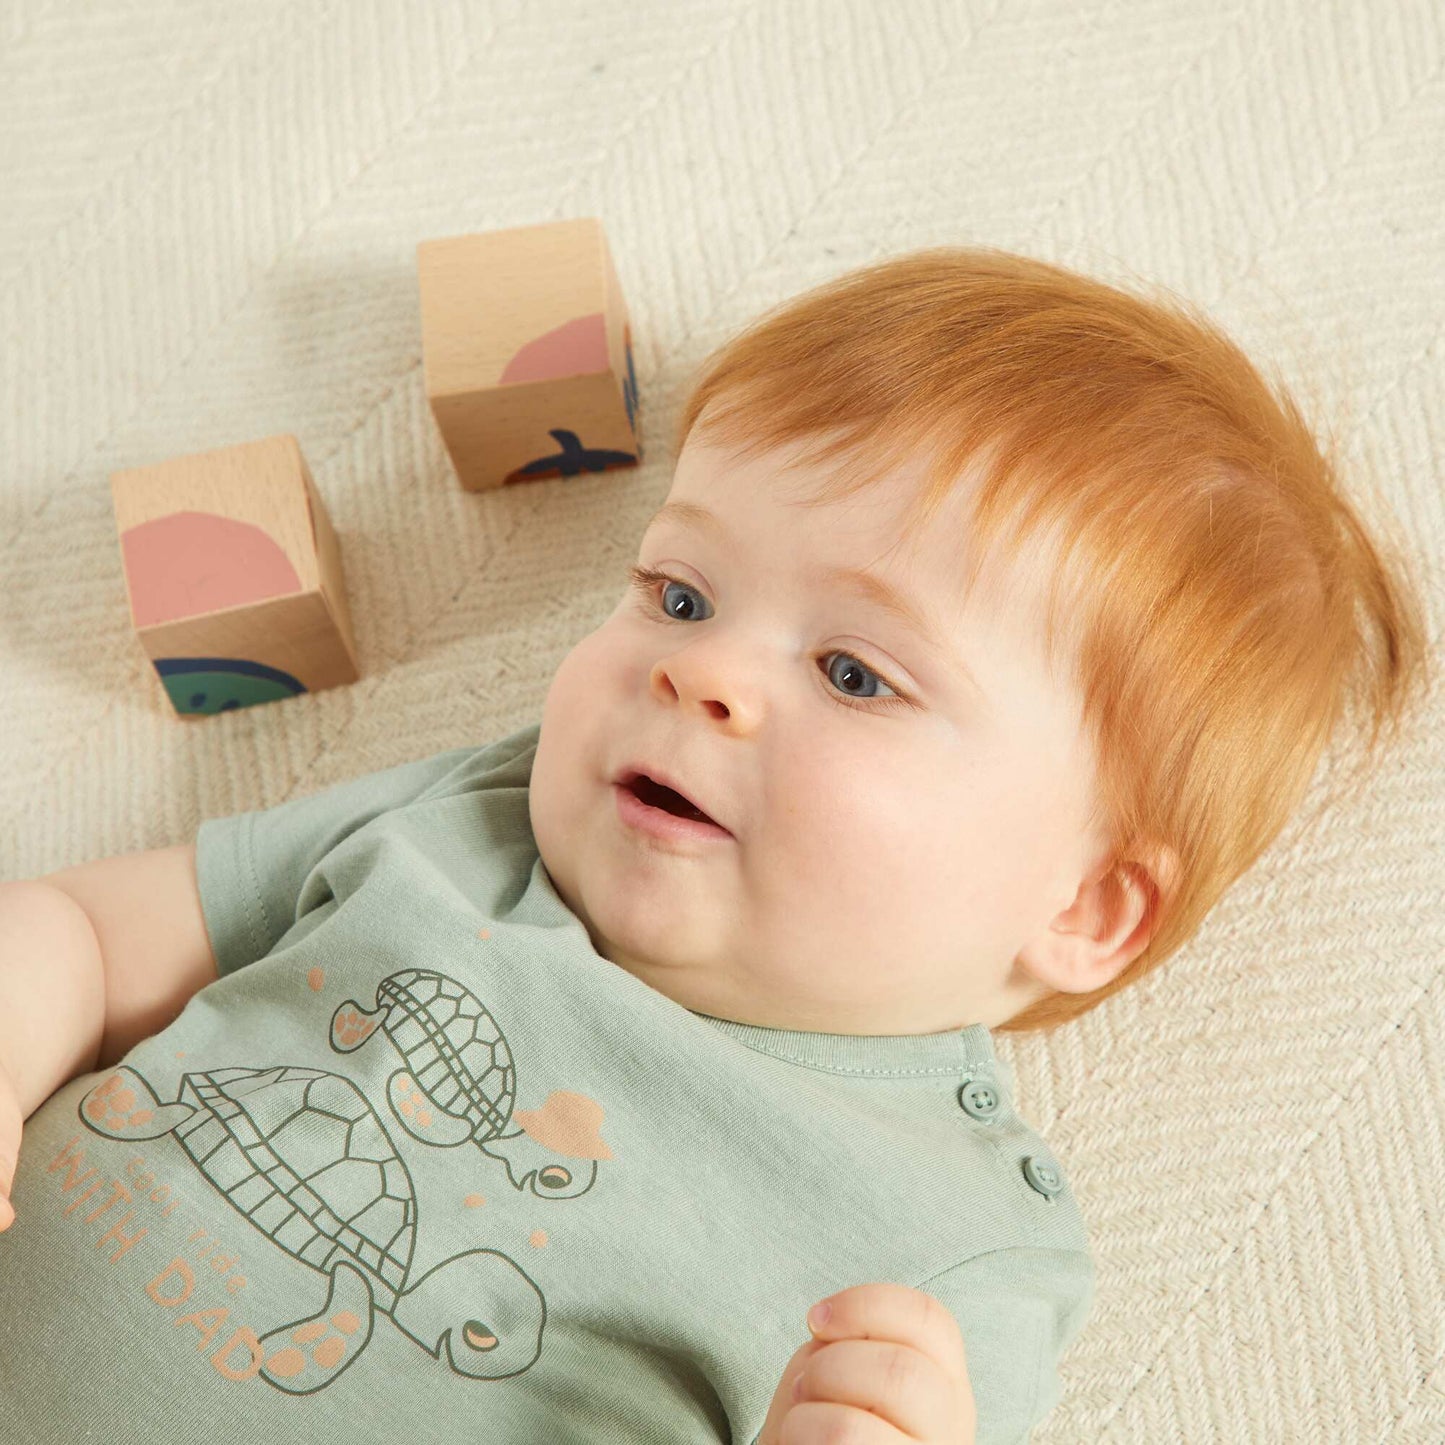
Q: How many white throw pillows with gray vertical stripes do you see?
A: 0